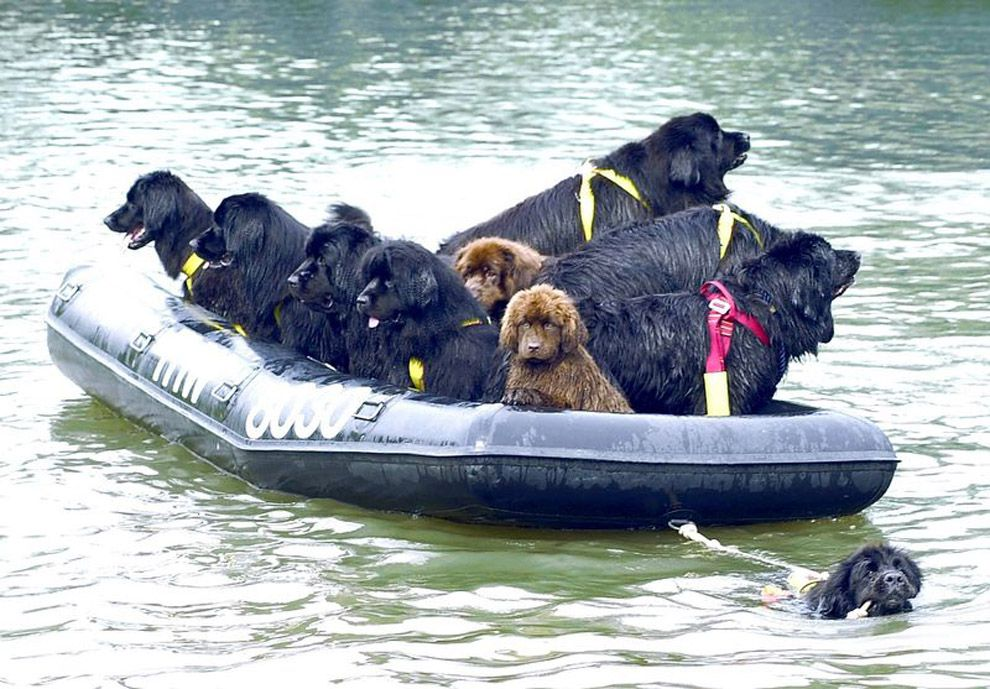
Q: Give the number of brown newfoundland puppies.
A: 2